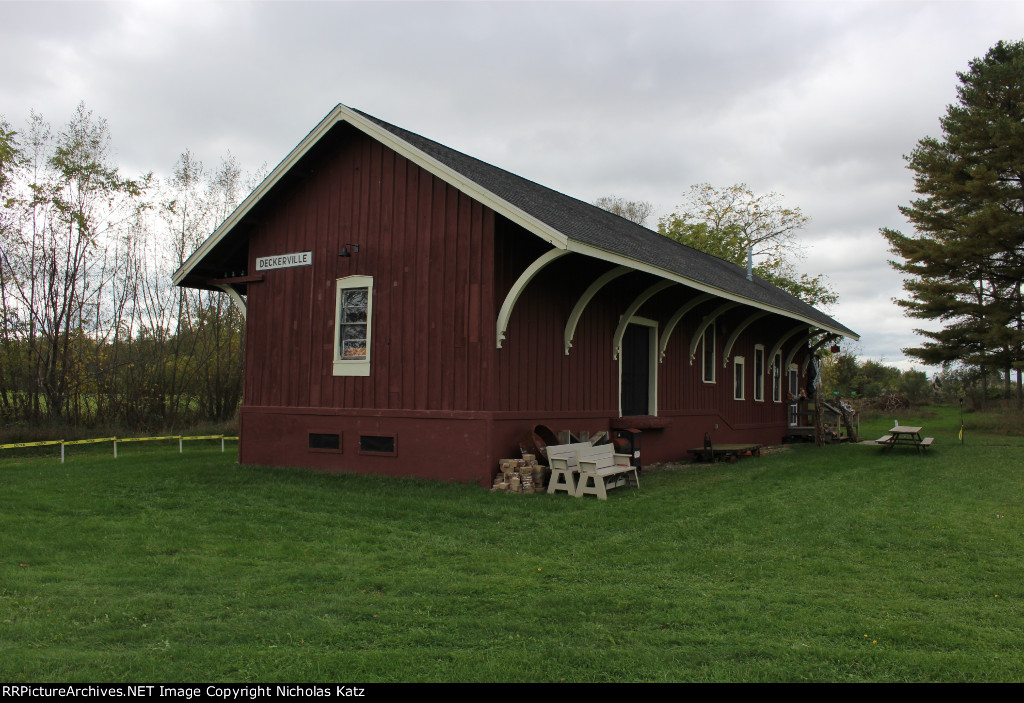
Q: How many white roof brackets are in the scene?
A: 10